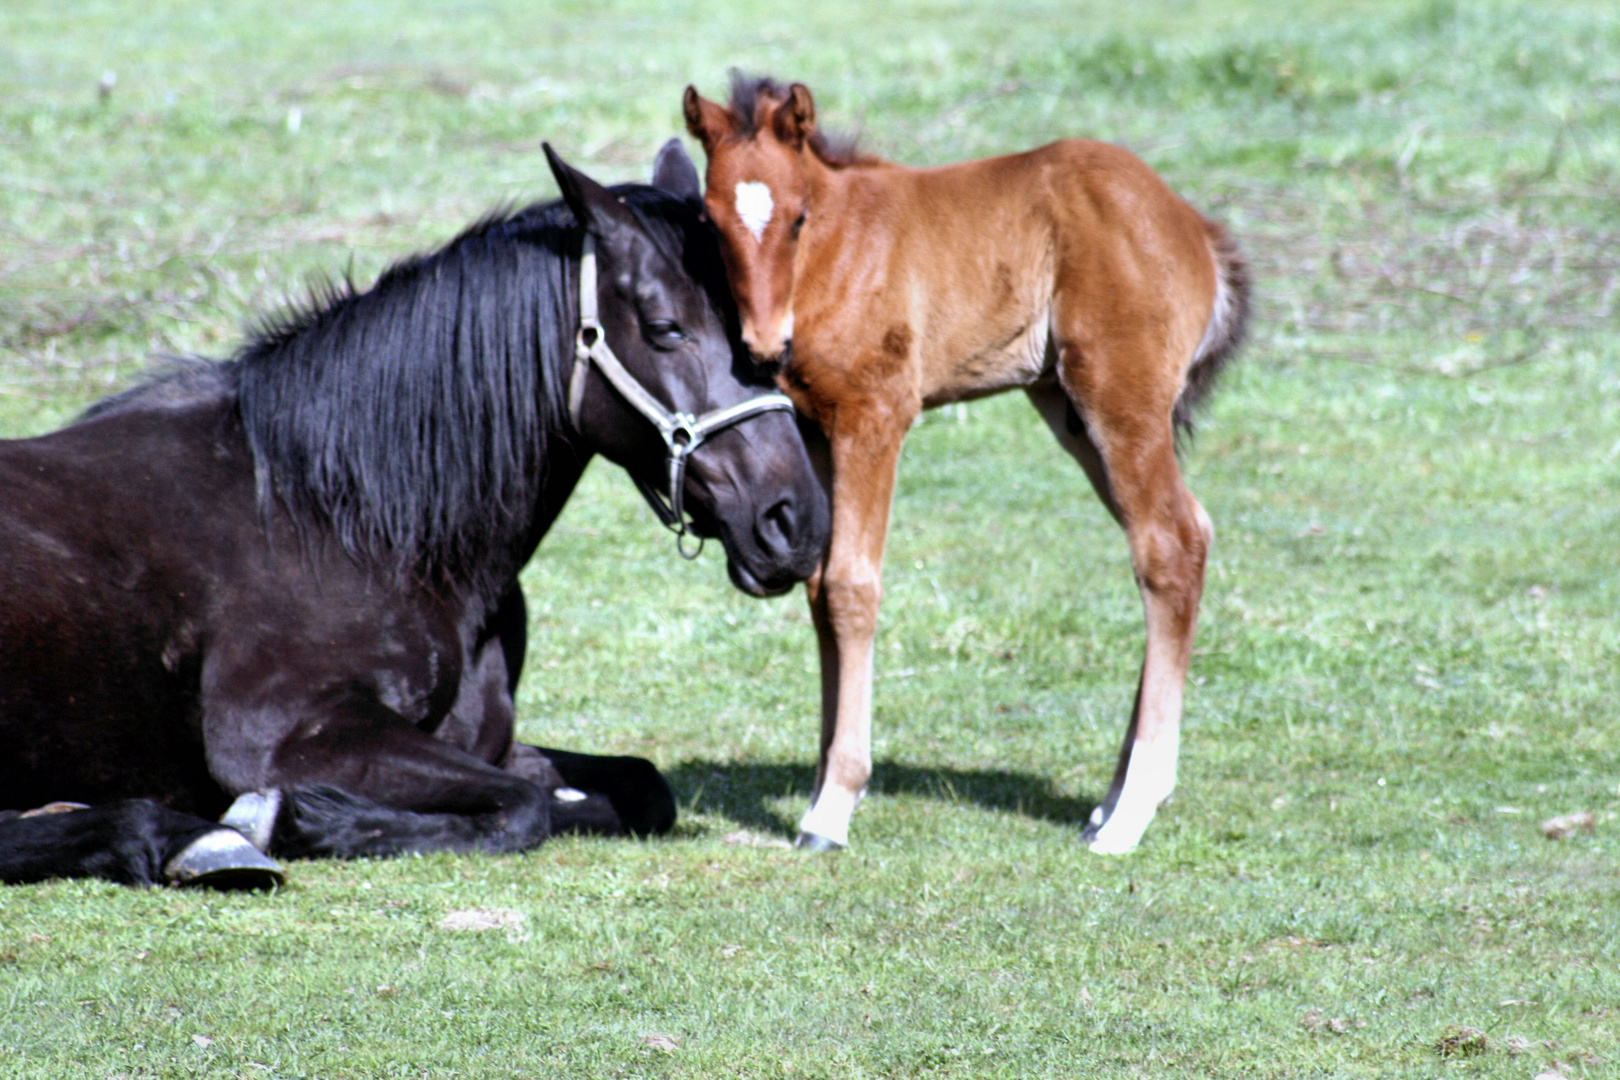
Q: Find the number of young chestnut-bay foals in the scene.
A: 1